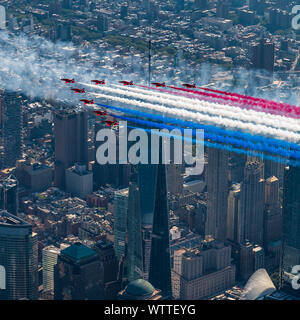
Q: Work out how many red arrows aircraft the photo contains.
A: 9